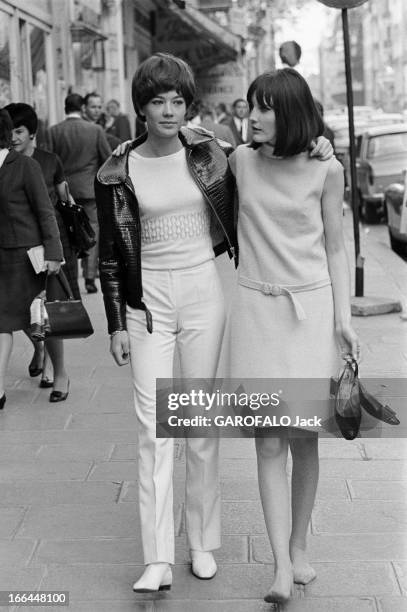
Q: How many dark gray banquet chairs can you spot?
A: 0